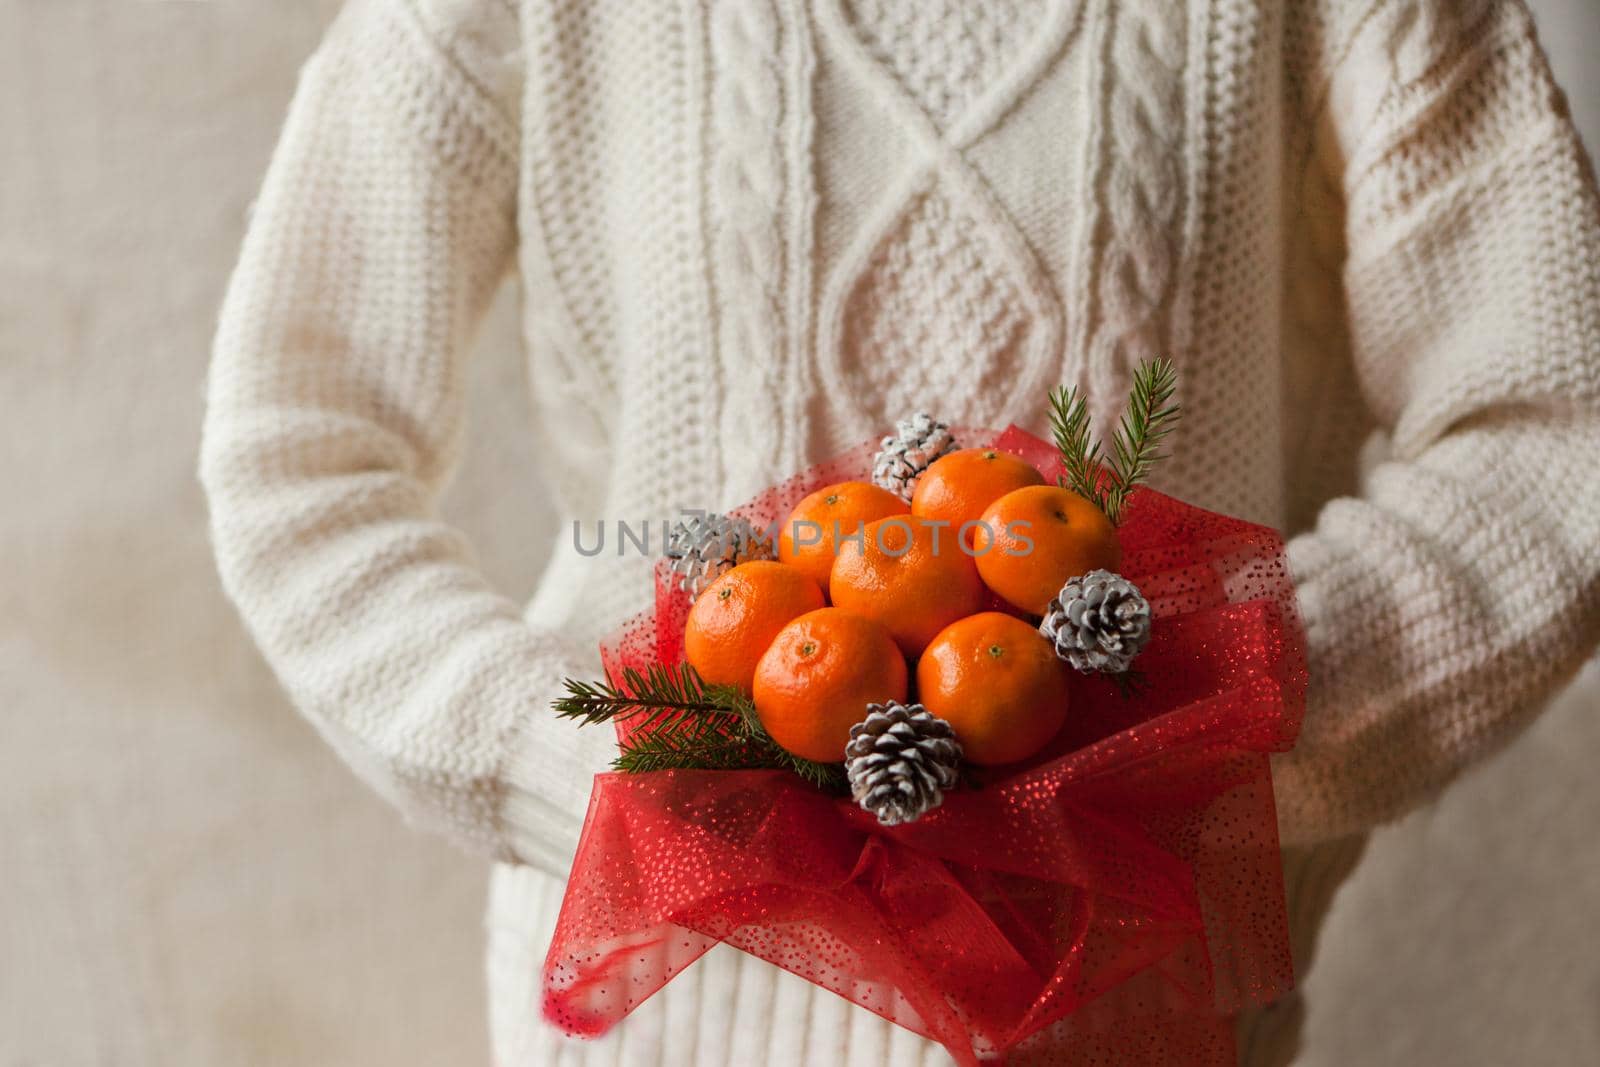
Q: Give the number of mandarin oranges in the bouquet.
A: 7